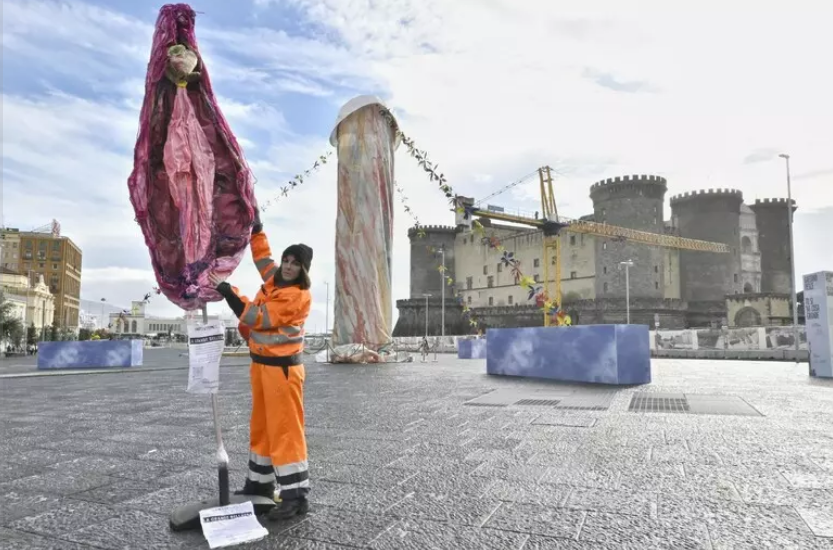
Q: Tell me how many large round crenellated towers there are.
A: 4